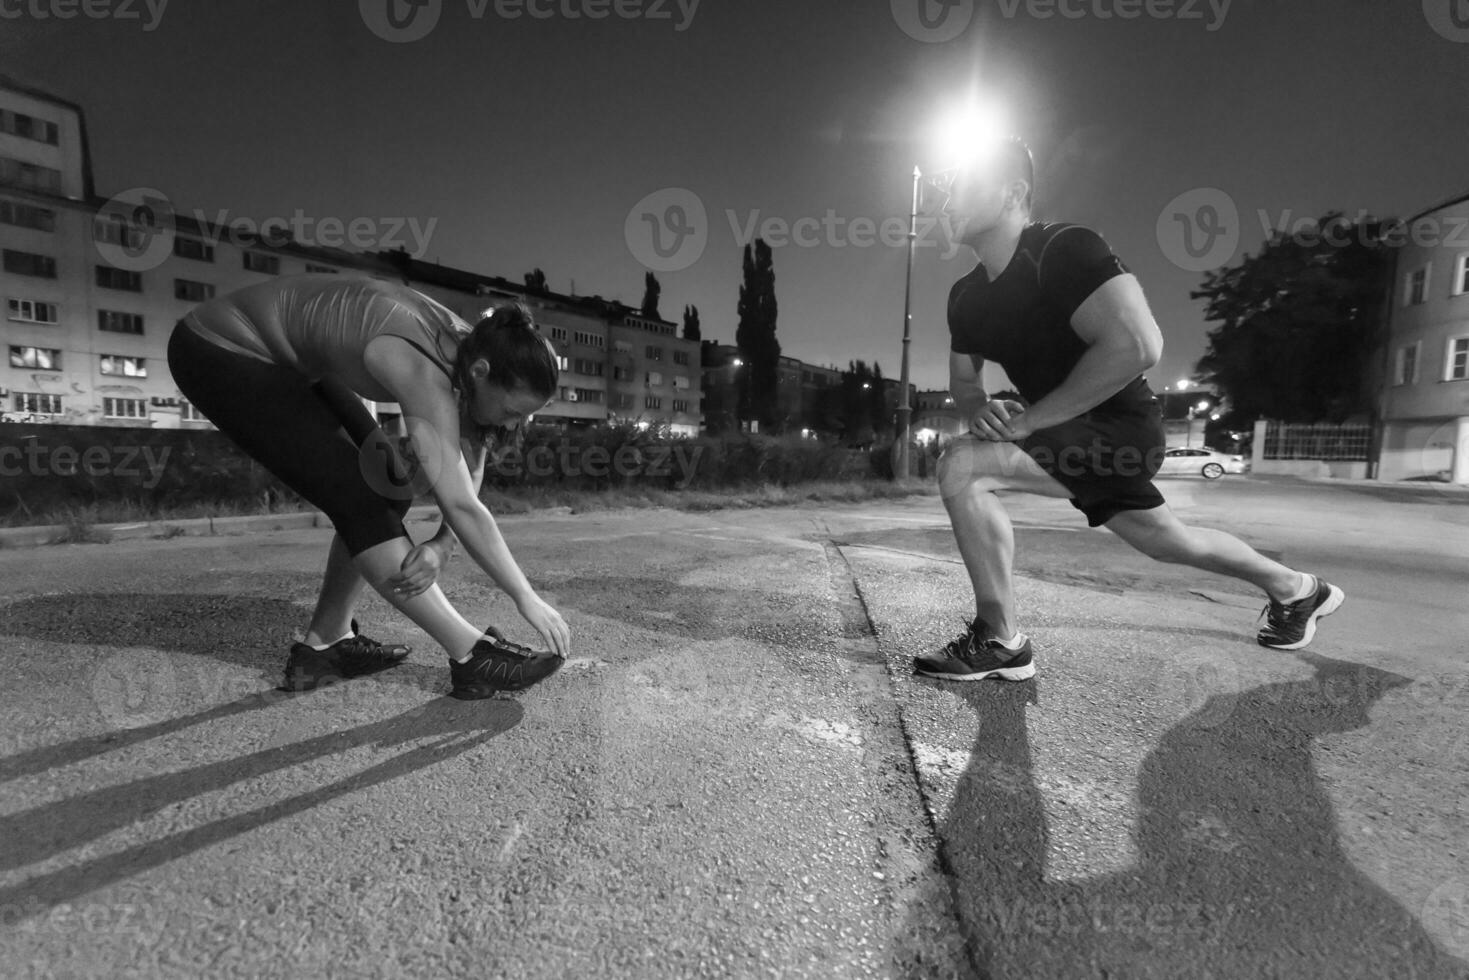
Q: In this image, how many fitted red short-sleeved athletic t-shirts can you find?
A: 0